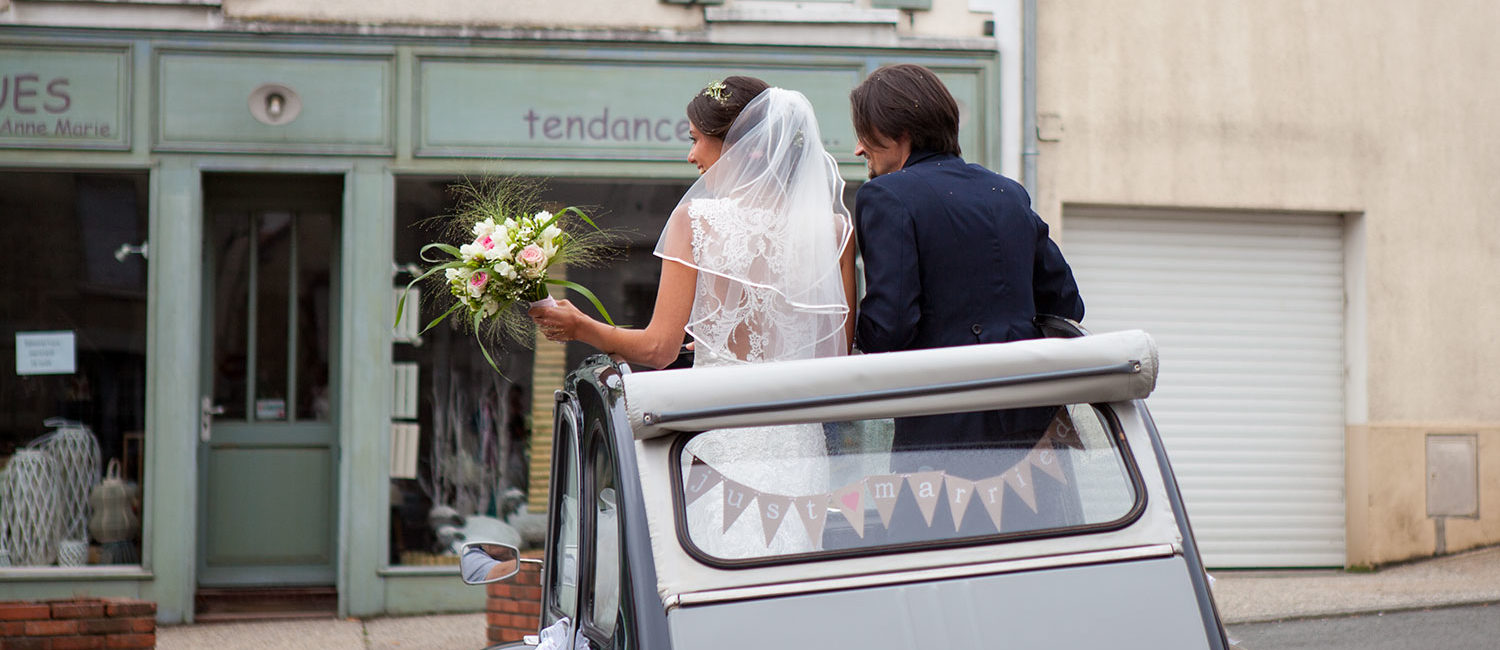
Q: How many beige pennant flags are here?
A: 12